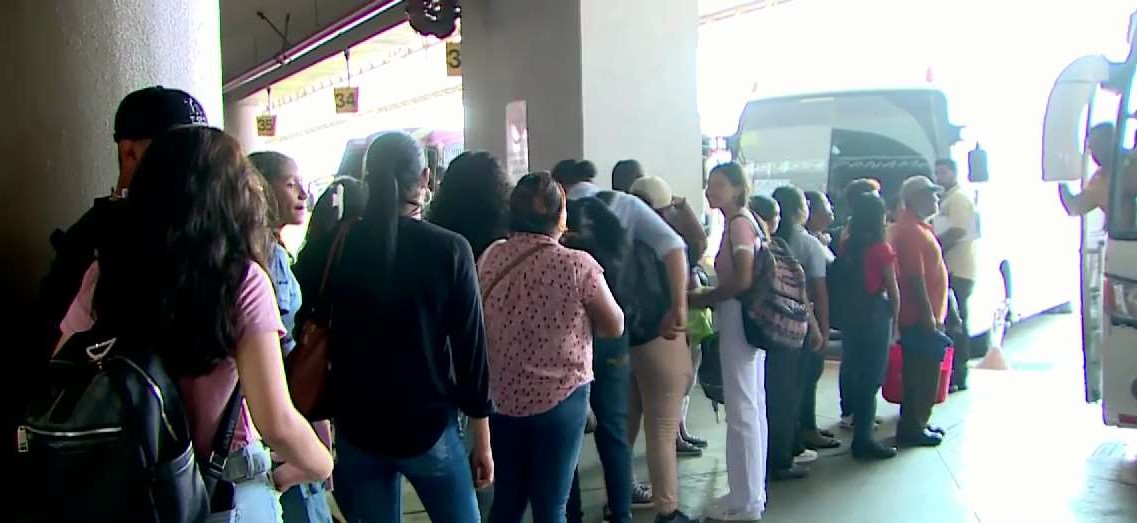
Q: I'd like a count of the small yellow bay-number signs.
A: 3